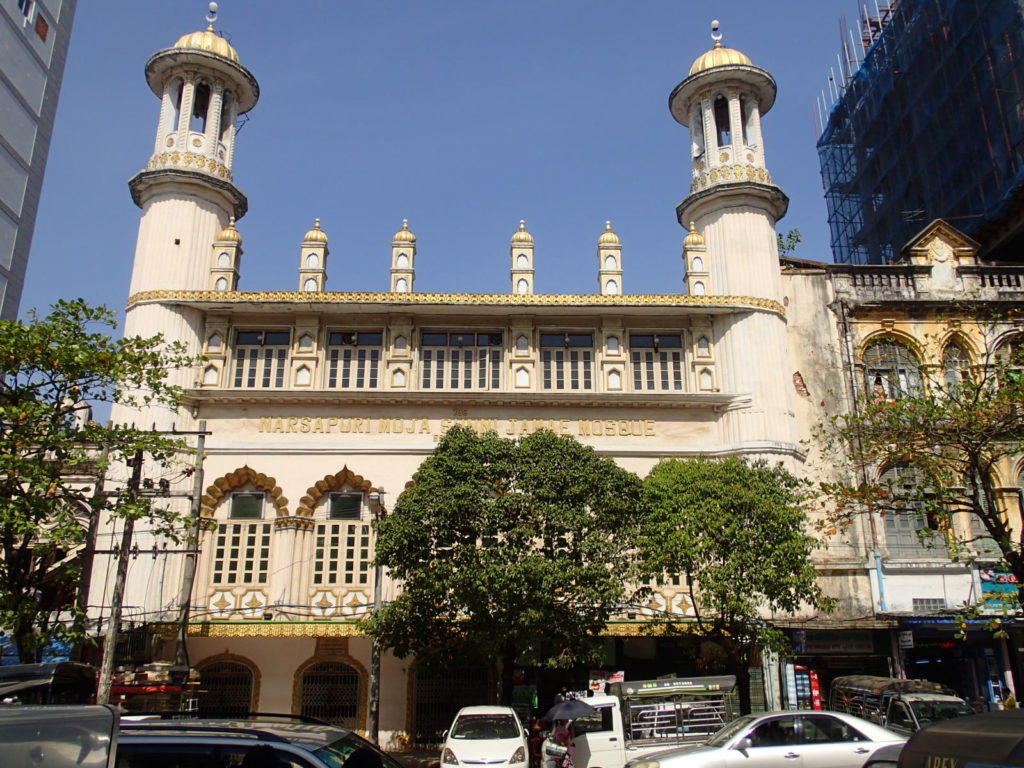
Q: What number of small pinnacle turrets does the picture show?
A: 6